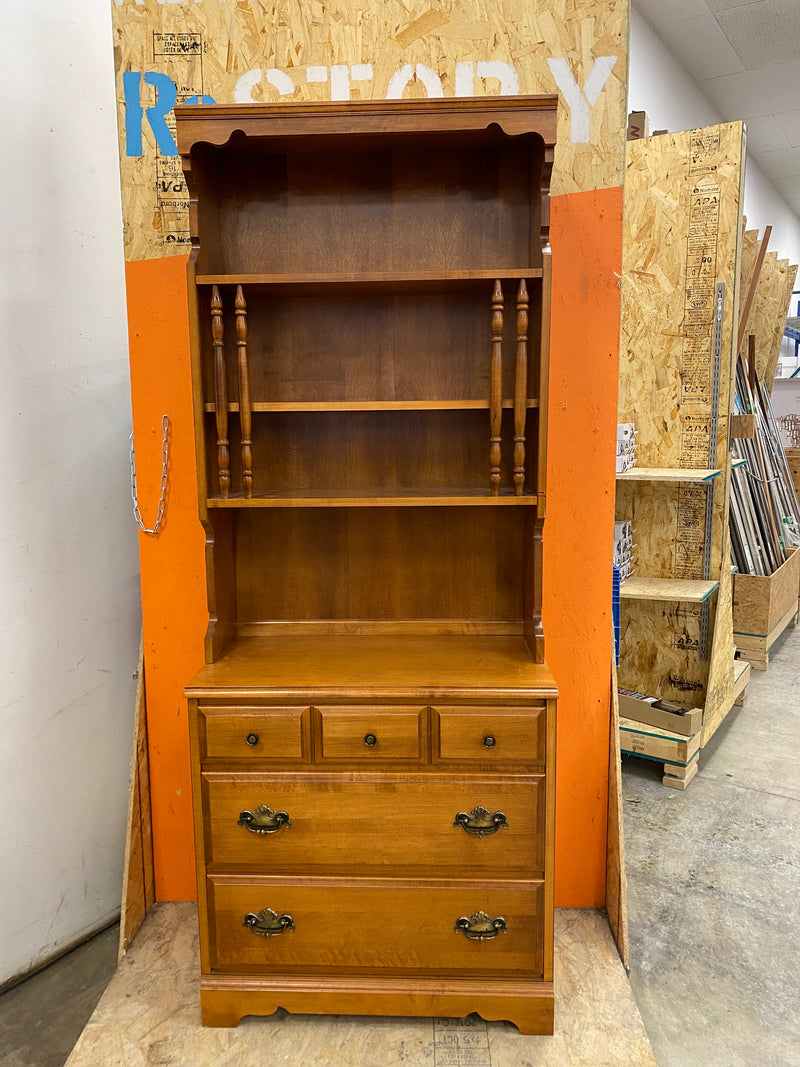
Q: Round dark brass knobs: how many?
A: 3